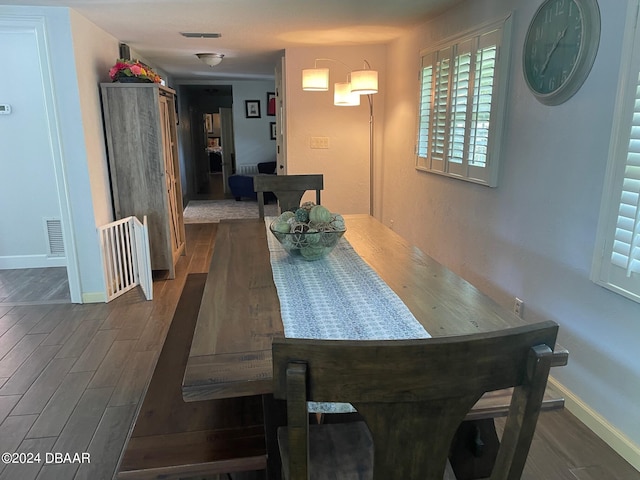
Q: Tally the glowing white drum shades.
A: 3